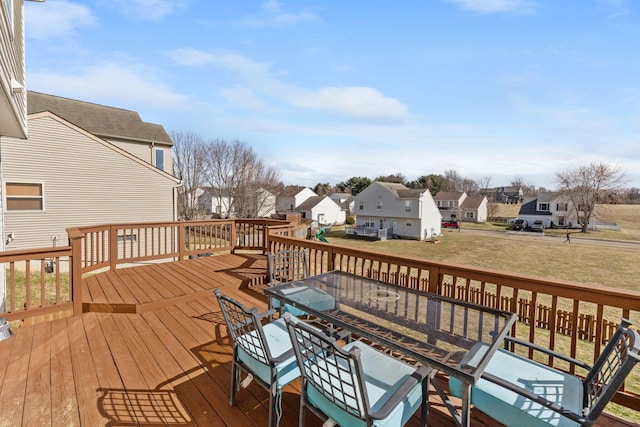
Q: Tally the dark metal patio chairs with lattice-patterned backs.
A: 4